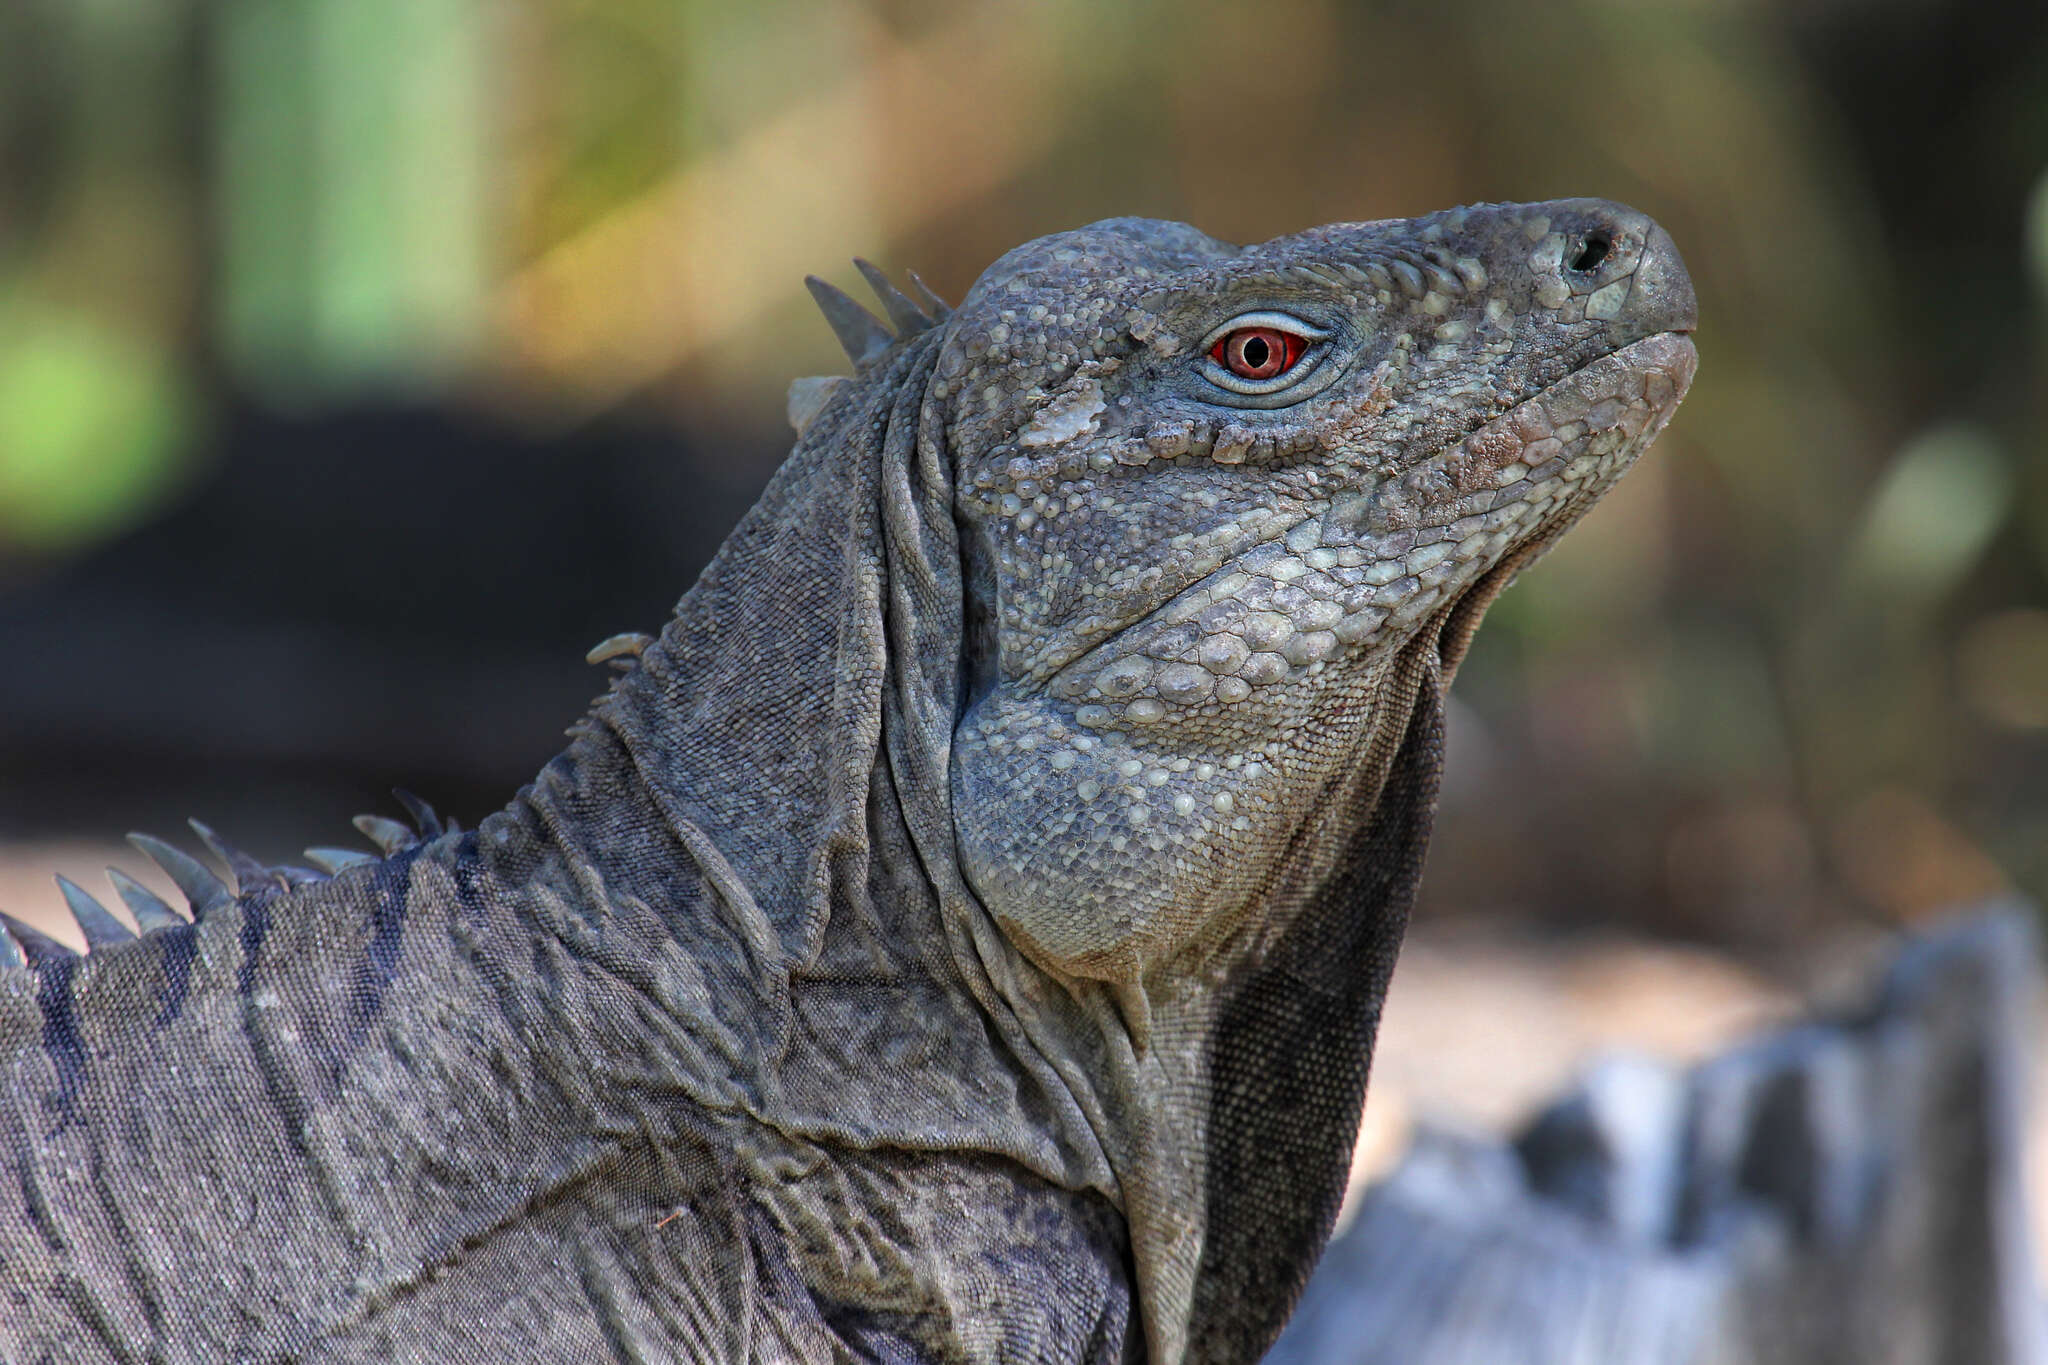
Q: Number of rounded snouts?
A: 1